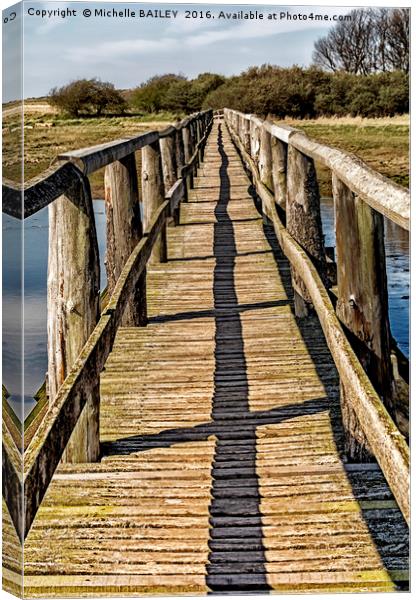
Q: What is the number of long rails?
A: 4